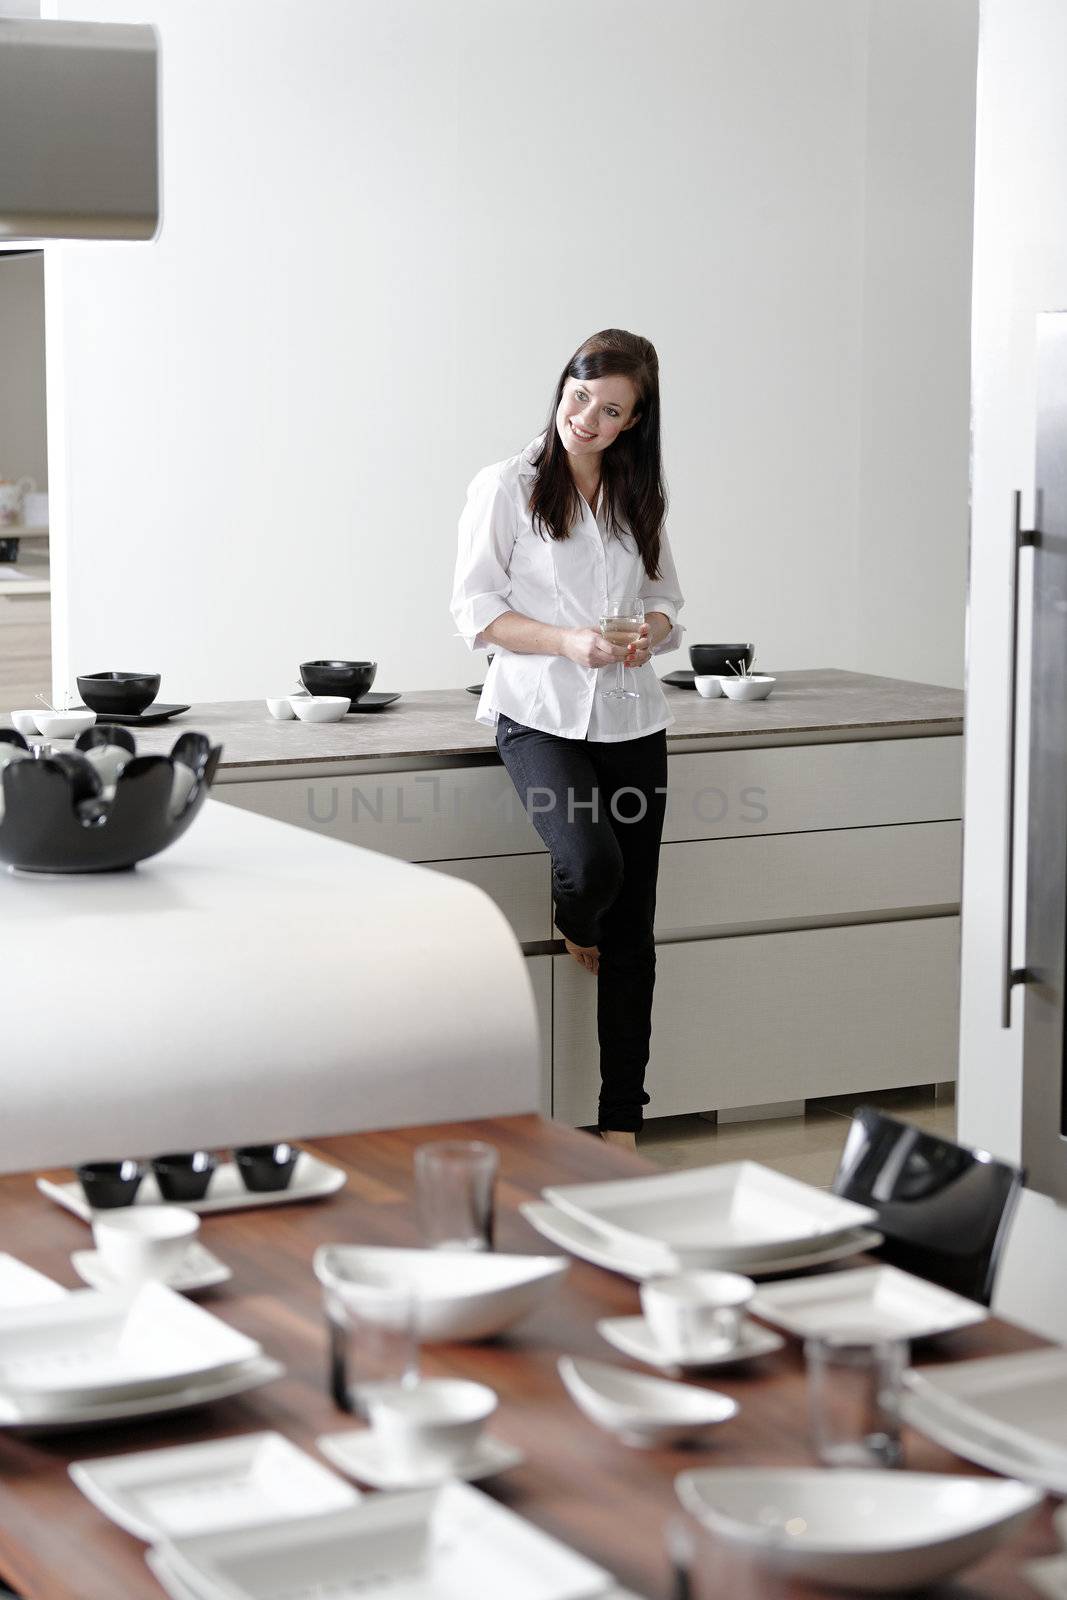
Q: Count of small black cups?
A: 3